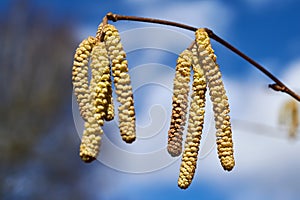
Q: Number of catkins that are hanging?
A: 7